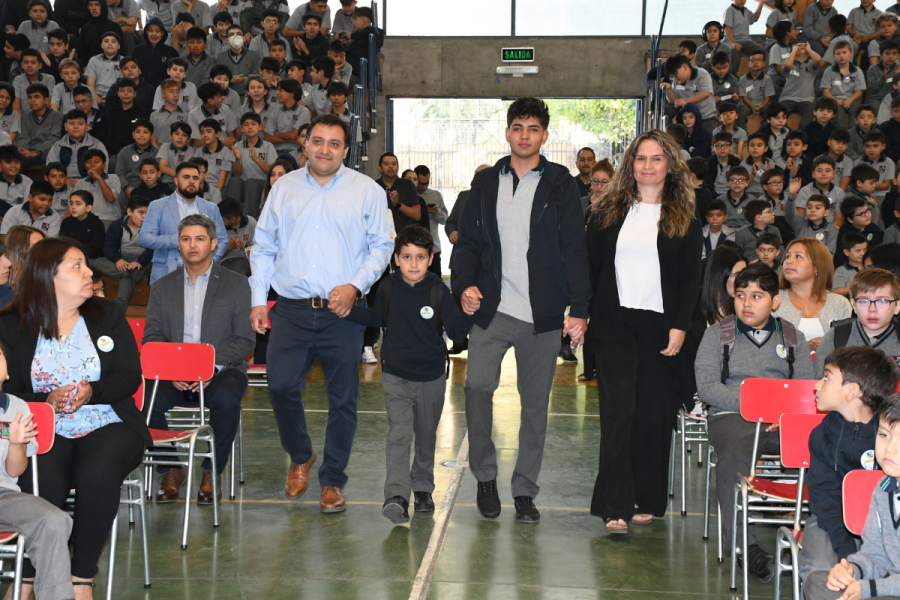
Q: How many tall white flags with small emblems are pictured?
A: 0